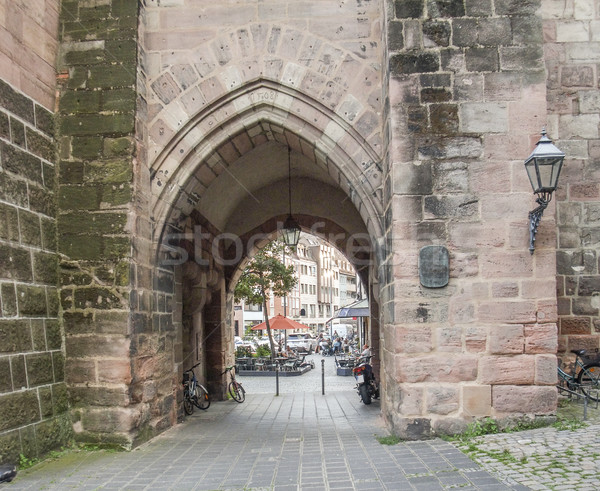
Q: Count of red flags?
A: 0